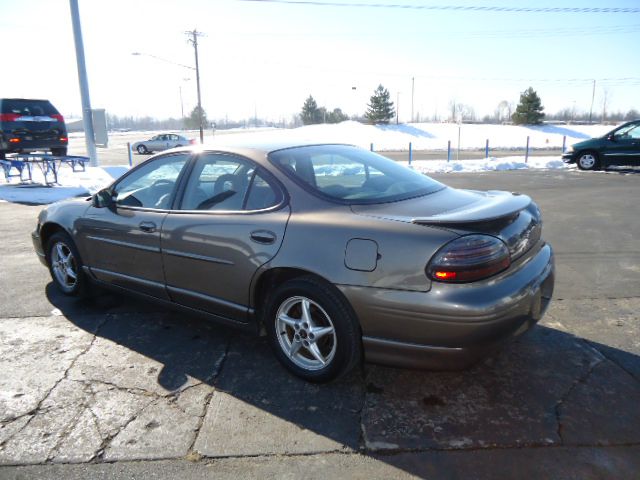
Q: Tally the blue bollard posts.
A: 7